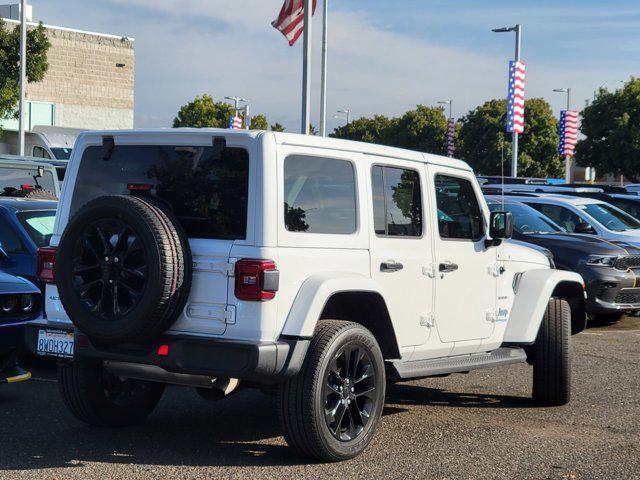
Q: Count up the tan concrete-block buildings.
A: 1